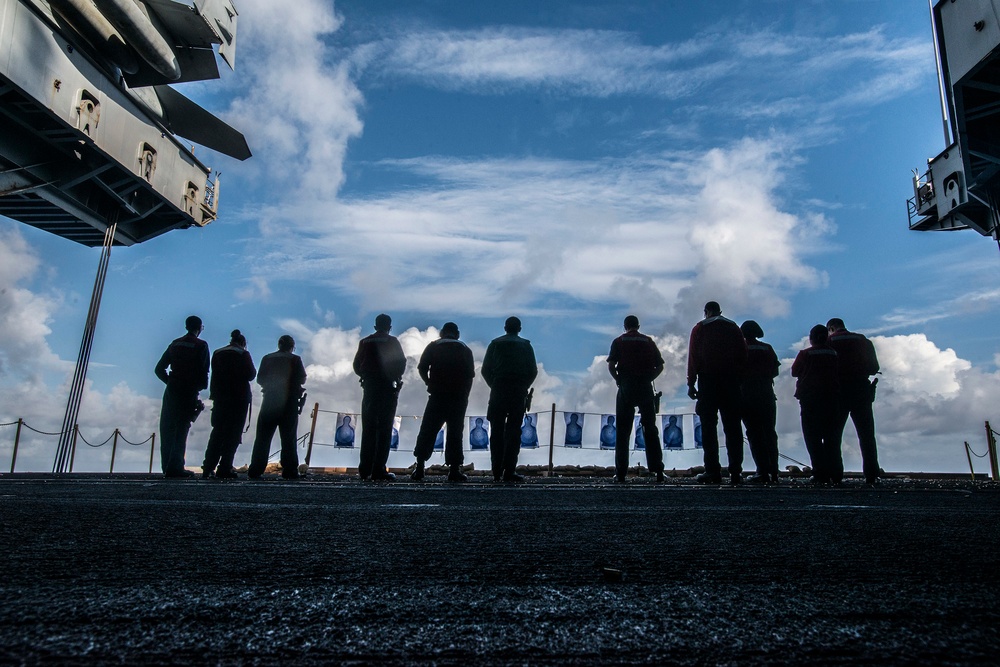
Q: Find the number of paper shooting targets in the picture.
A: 10